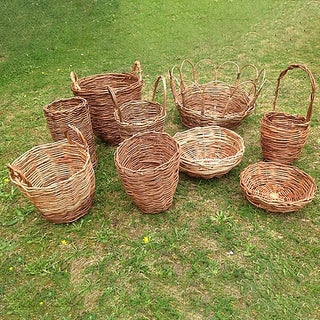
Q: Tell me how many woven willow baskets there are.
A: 9